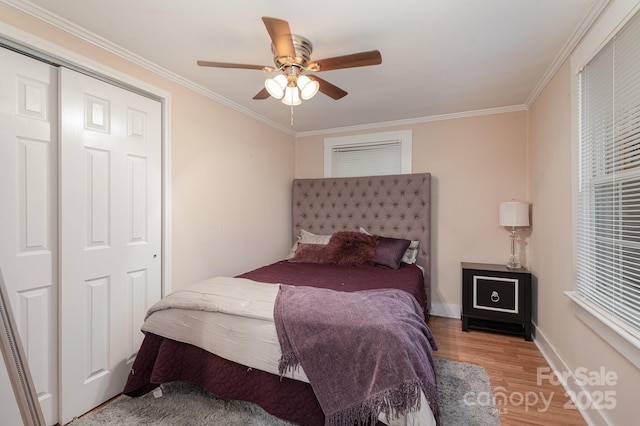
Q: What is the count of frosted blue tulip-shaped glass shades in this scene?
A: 0